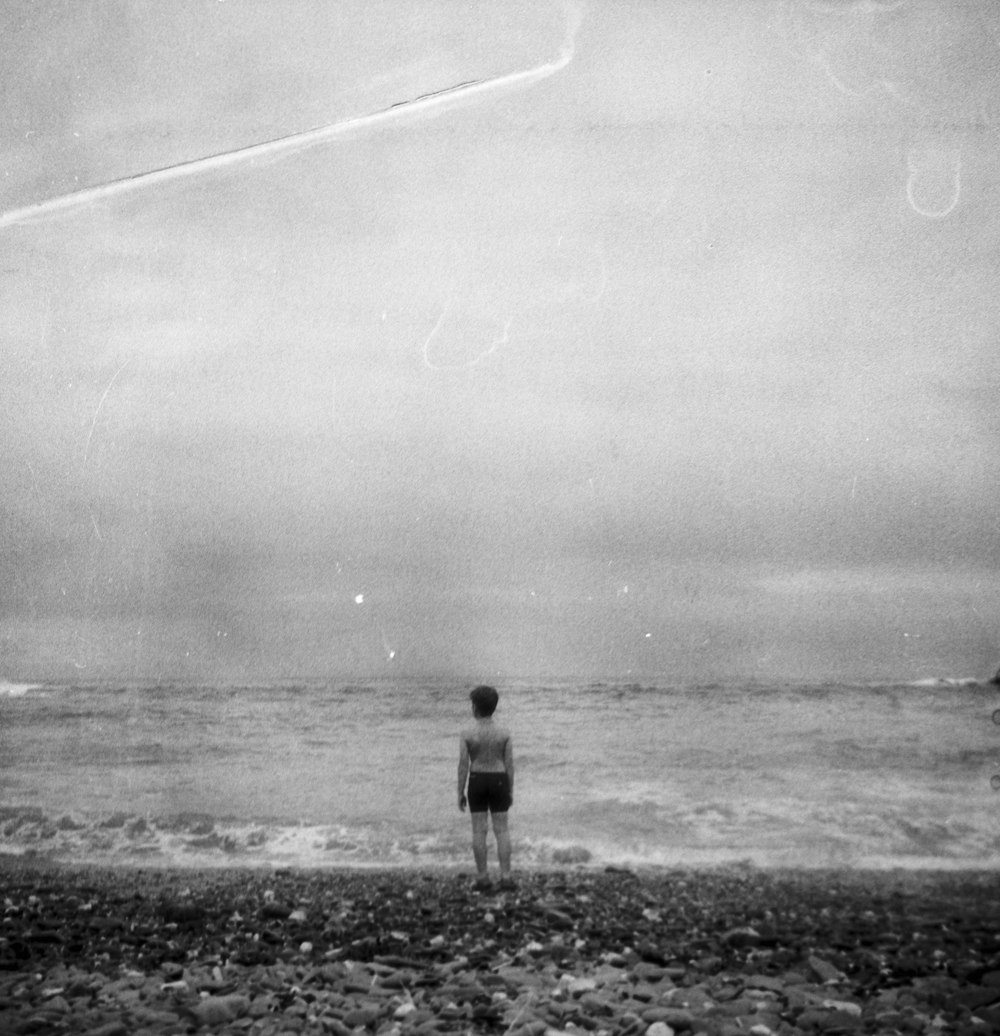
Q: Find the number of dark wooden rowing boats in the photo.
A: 0